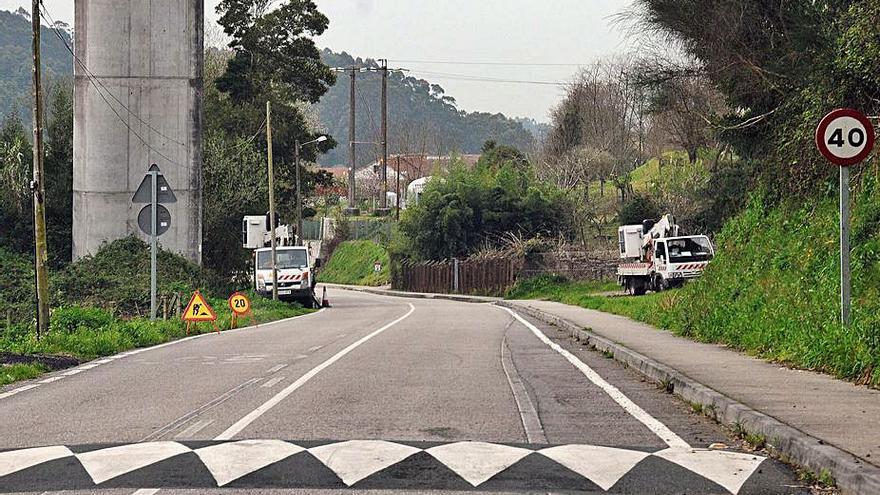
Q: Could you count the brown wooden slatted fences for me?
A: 1